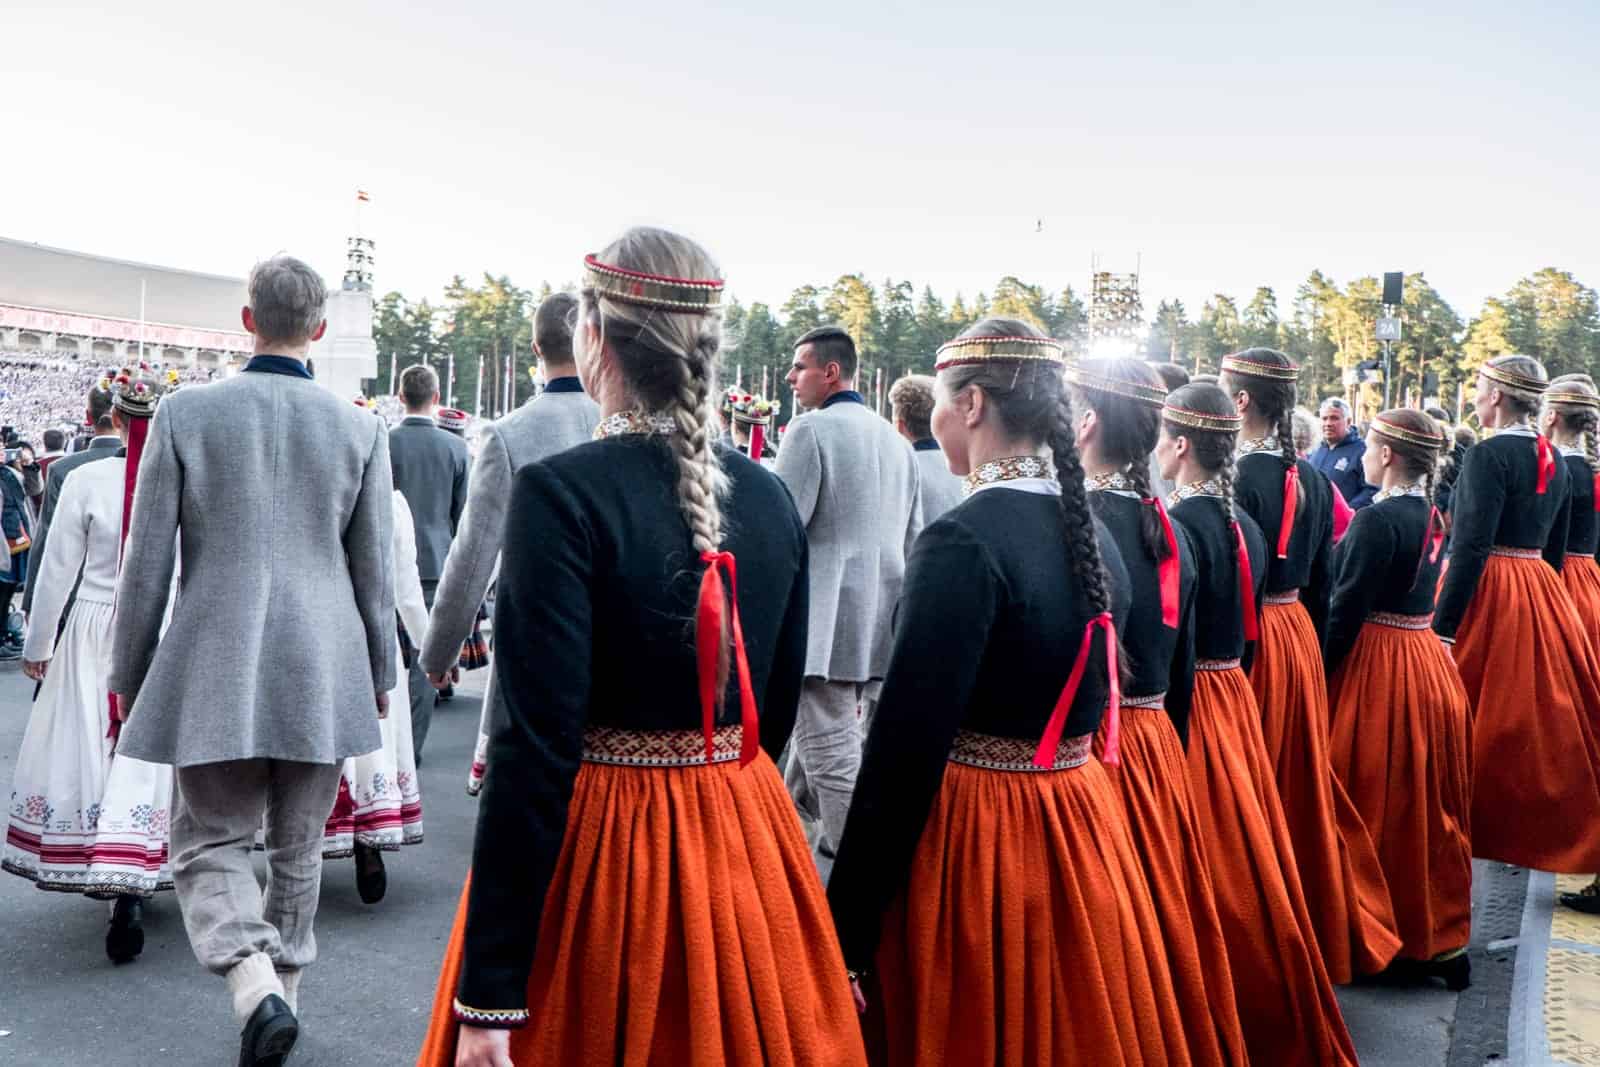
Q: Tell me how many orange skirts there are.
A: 8